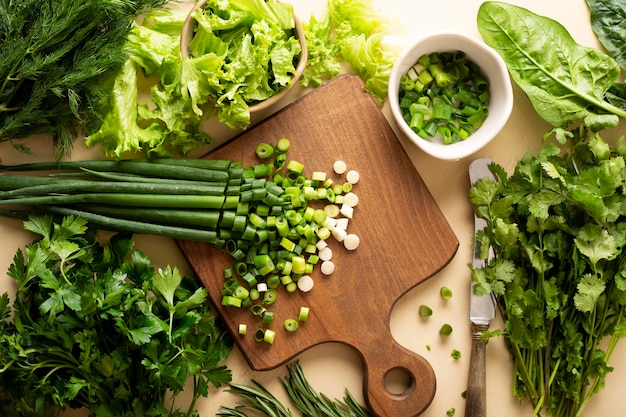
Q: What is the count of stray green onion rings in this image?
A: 3